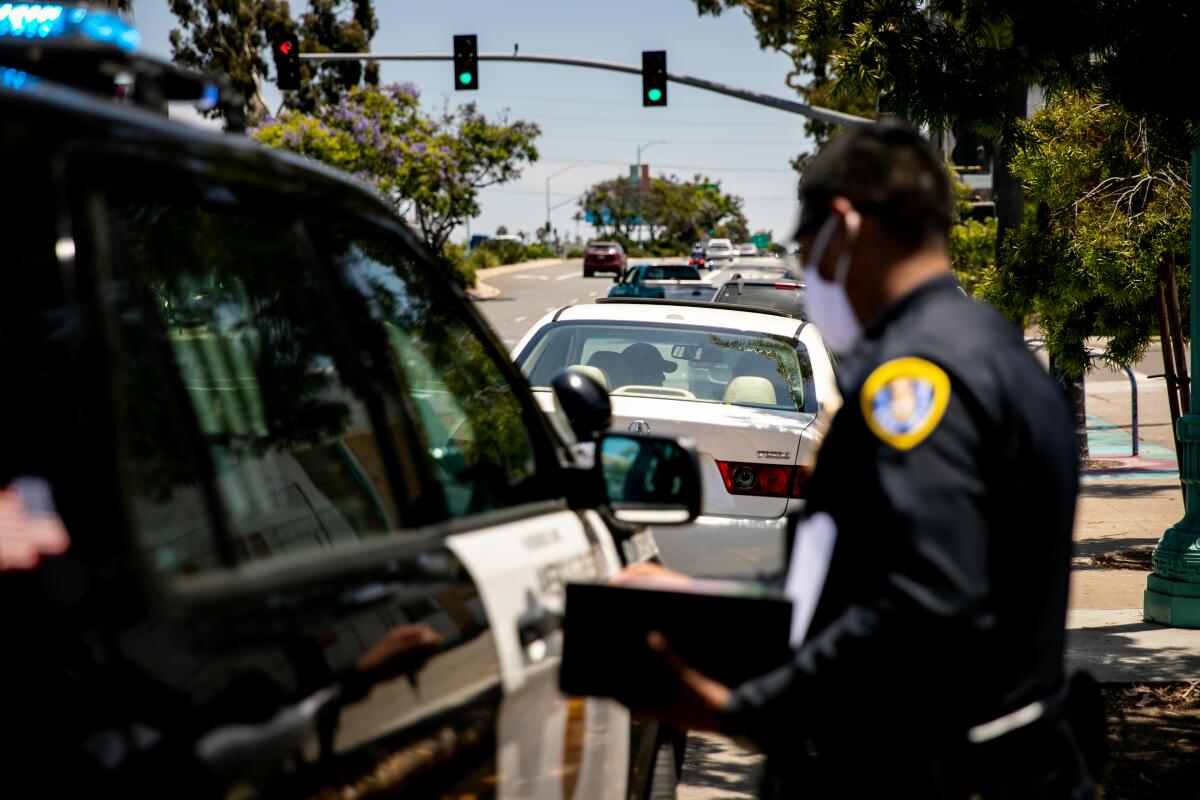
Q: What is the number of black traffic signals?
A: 3